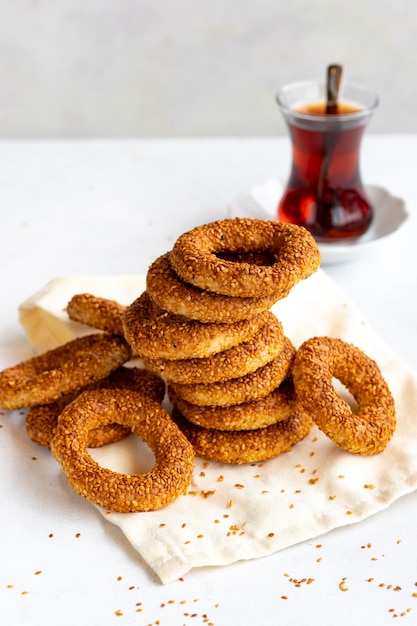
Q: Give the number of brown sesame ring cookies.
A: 12